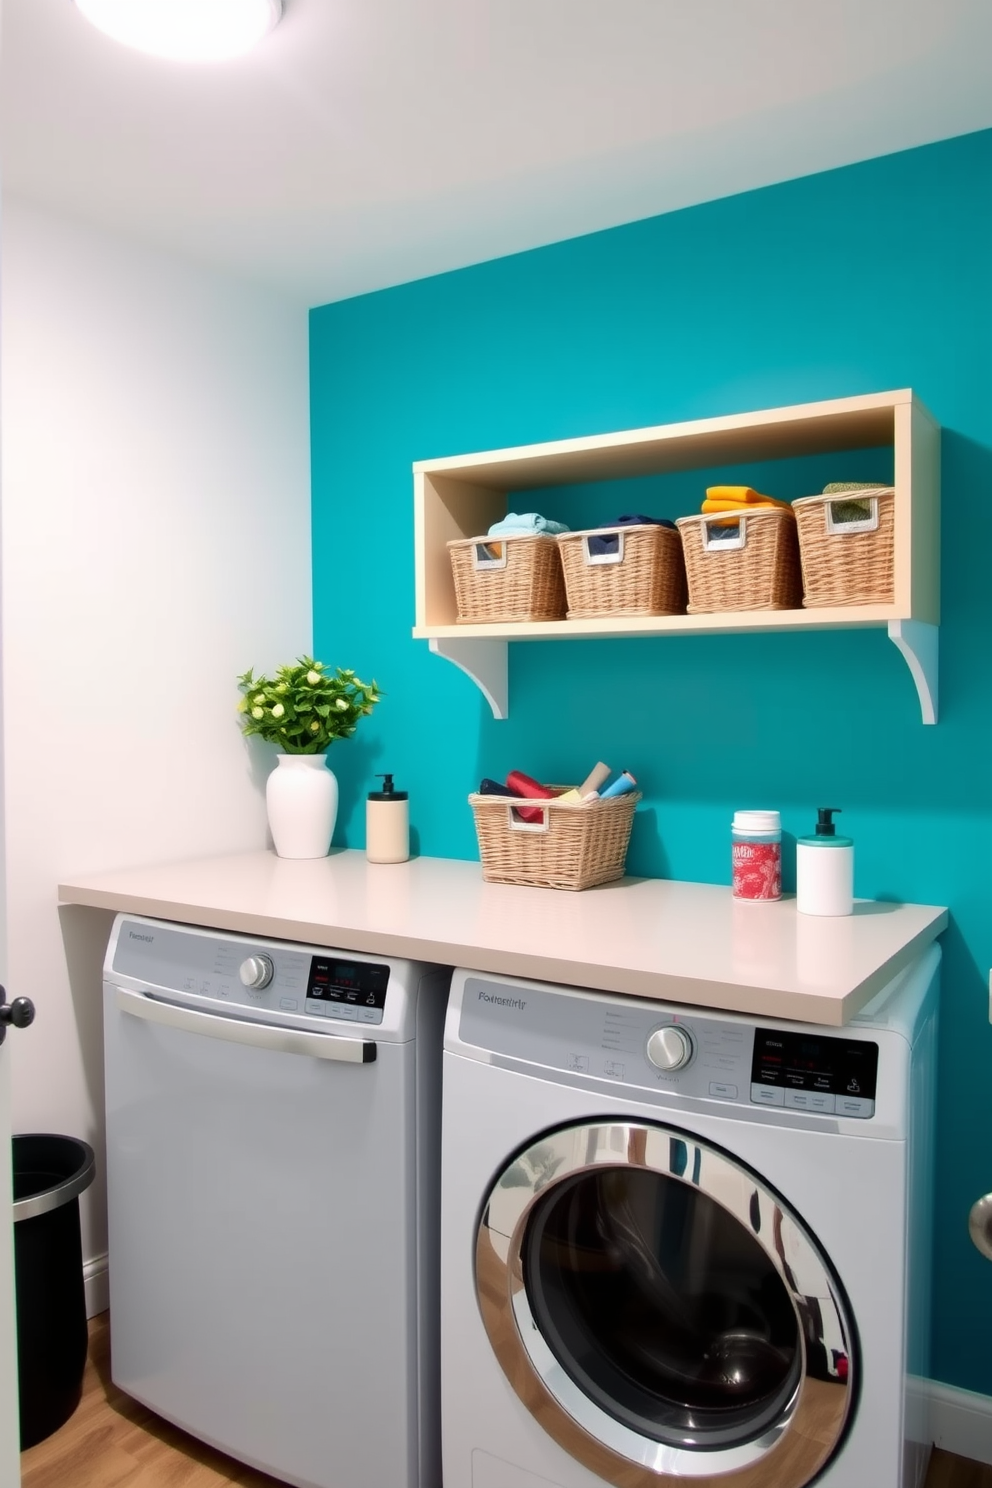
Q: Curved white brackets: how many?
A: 2